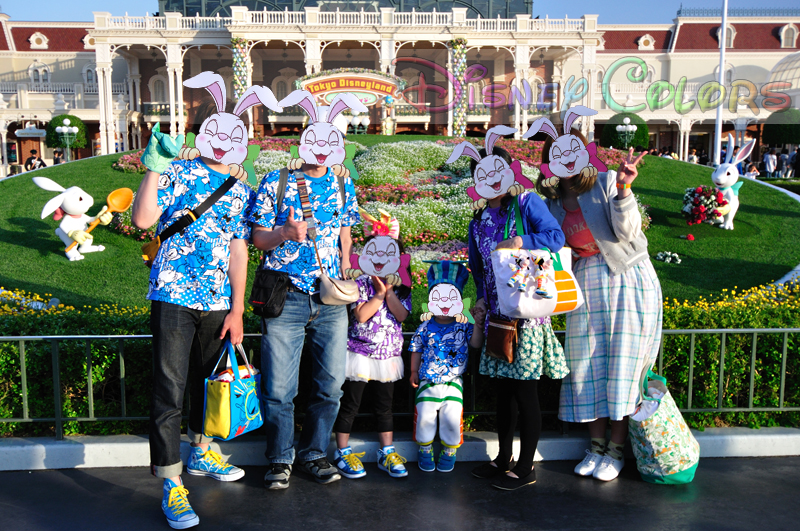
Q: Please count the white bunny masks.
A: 6